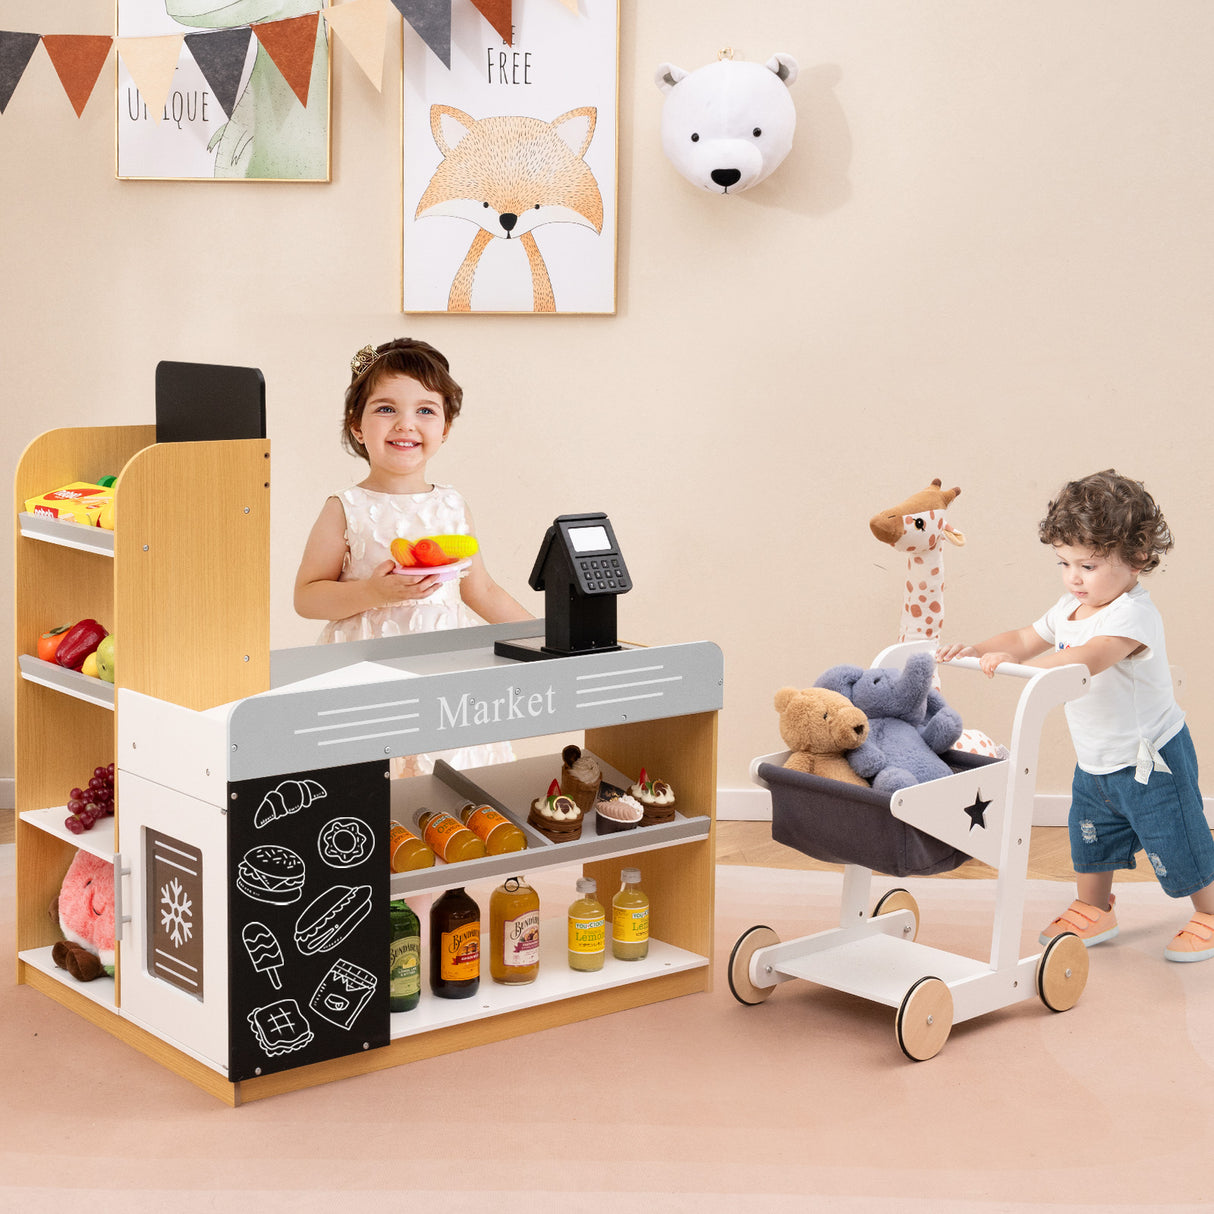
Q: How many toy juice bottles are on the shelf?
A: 8